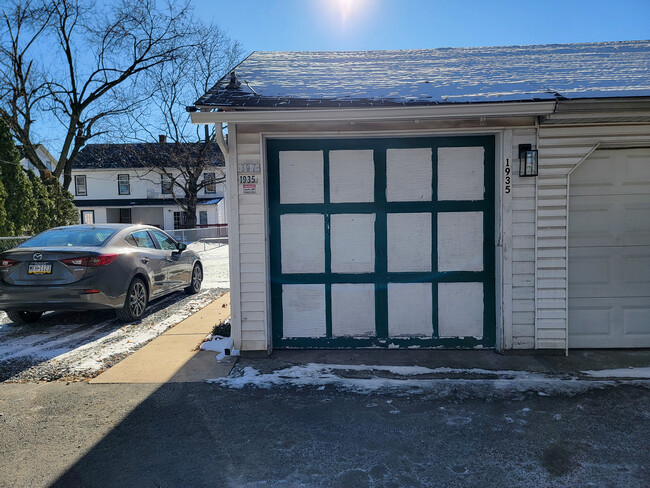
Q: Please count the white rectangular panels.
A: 12